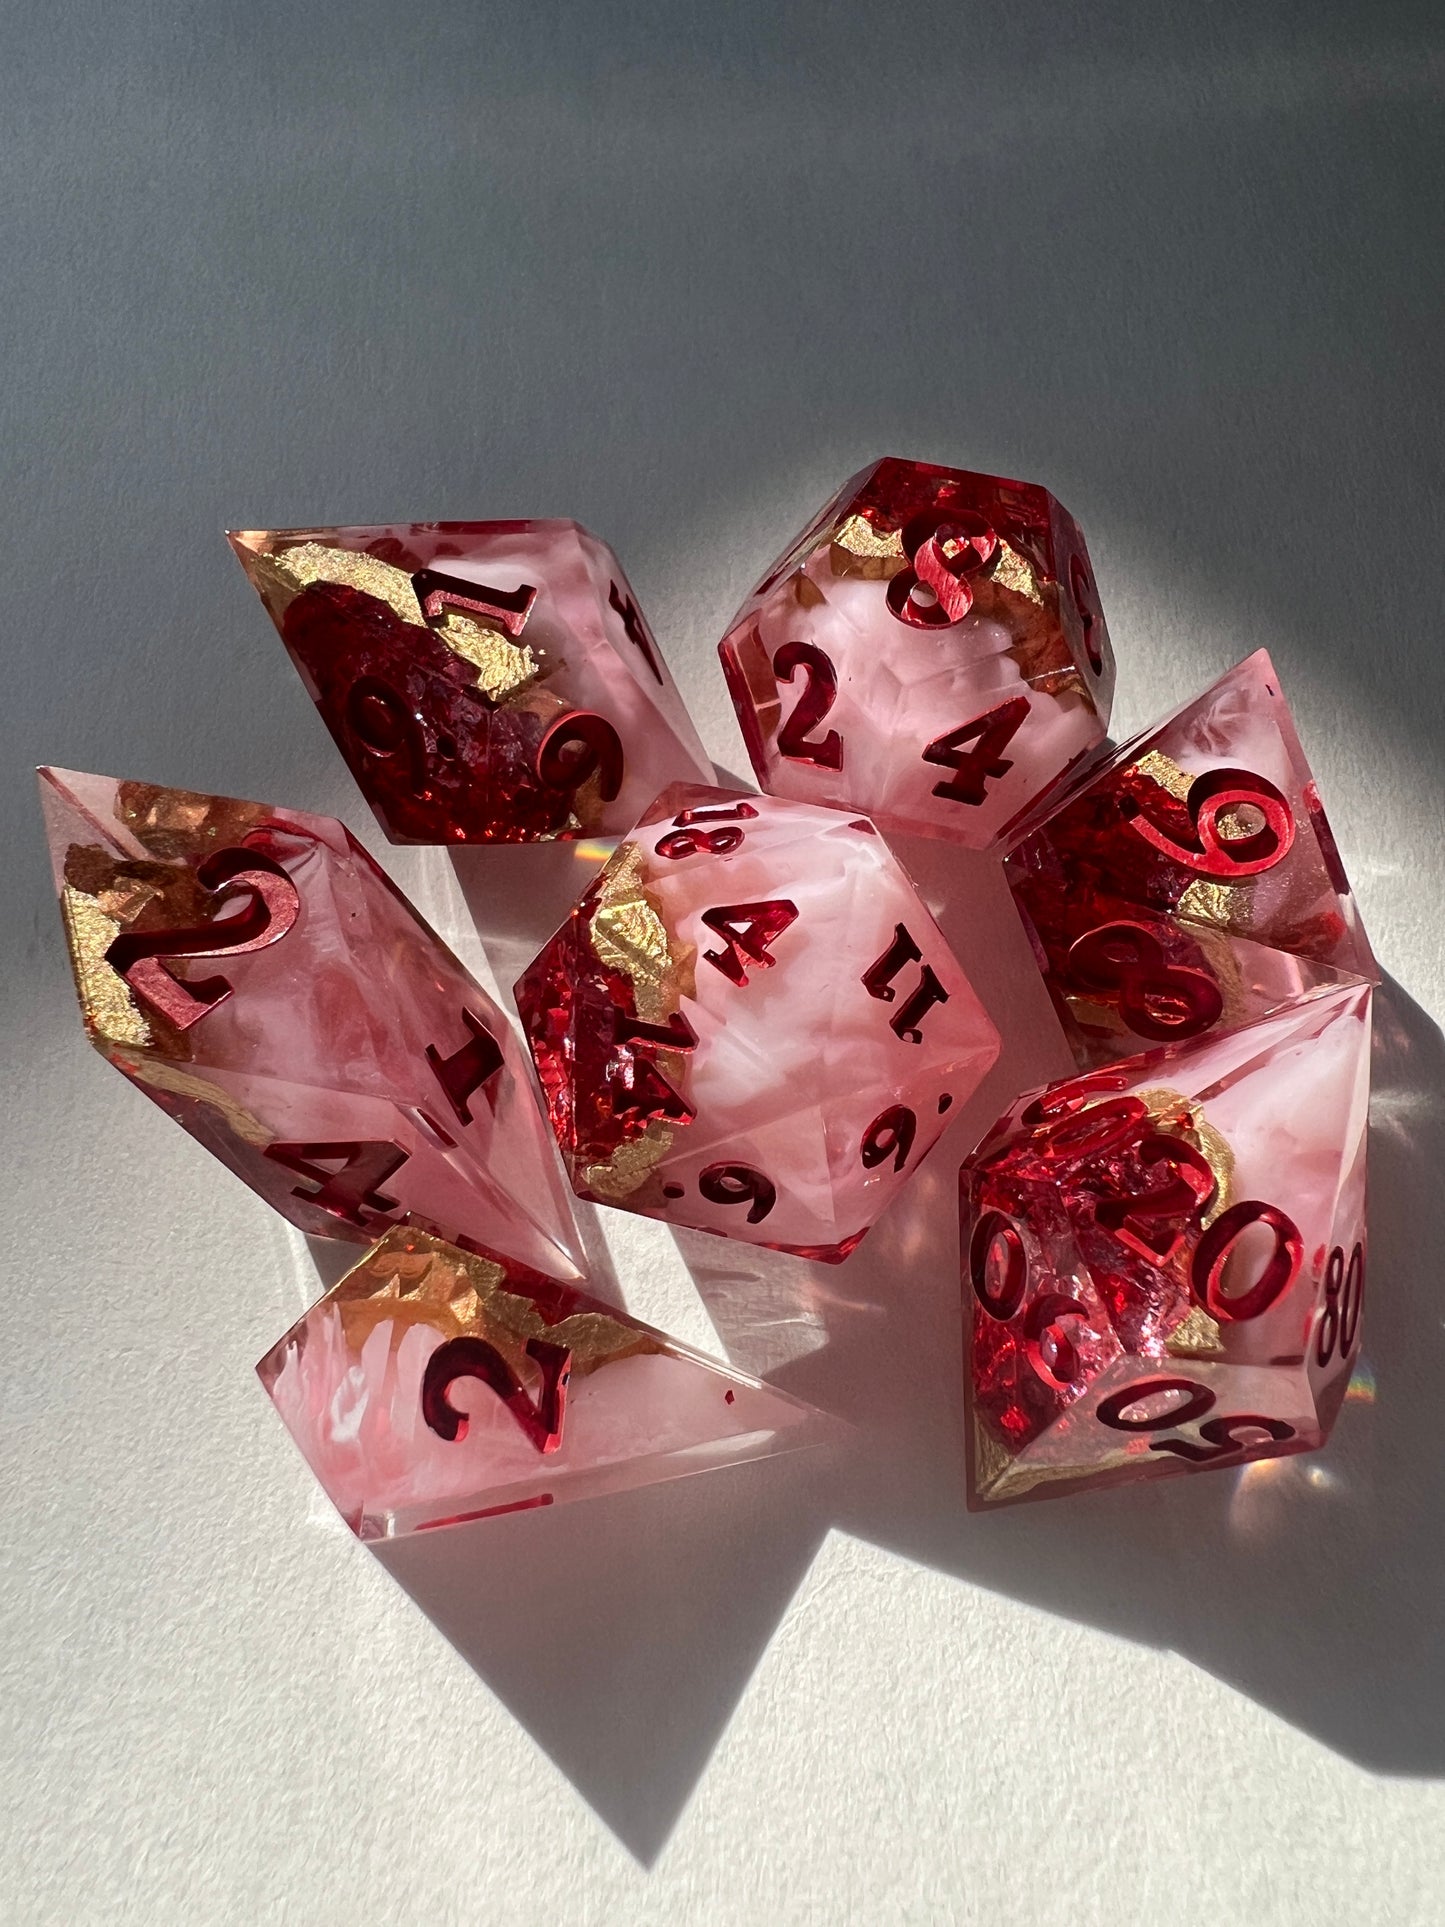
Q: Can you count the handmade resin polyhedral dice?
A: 7